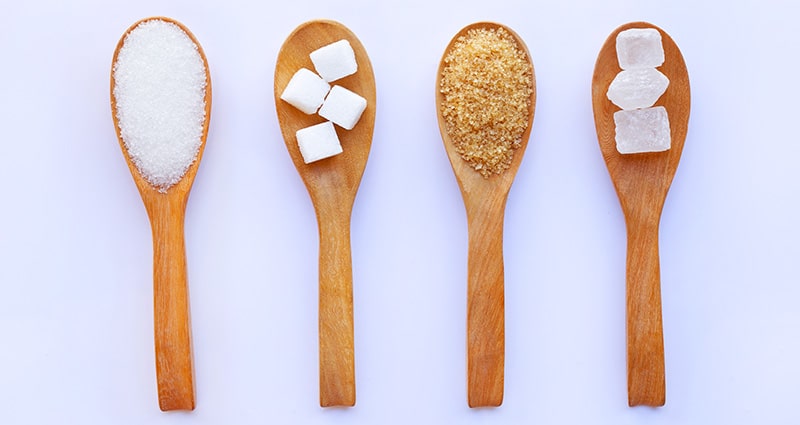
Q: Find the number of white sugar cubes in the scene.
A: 4